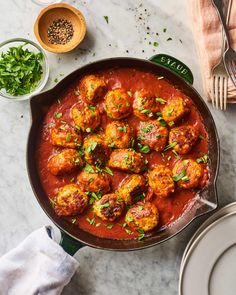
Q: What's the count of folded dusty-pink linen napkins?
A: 1